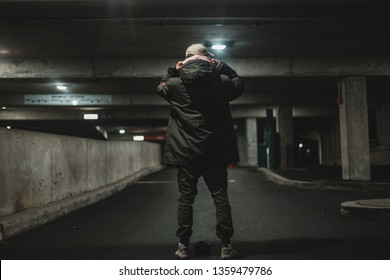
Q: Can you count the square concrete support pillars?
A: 3